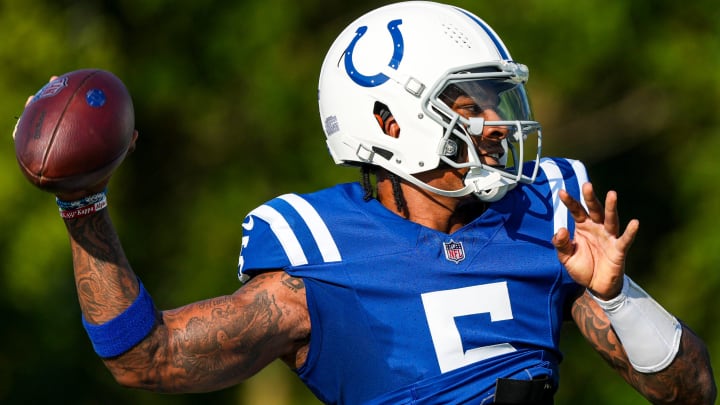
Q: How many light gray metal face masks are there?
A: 1